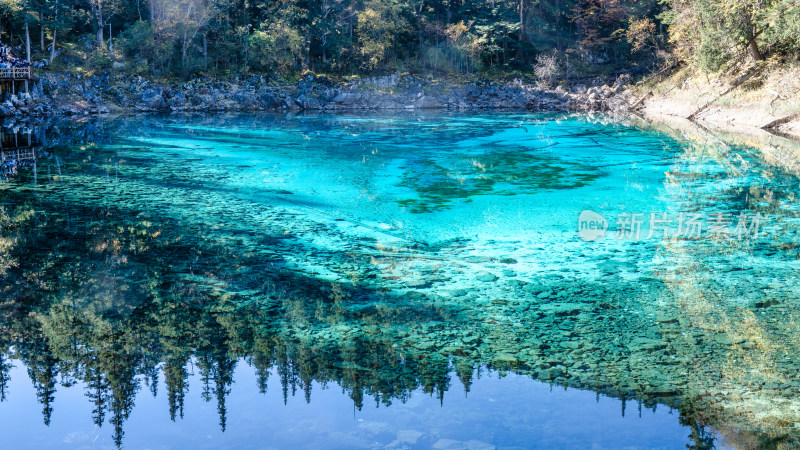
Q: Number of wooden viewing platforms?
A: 1